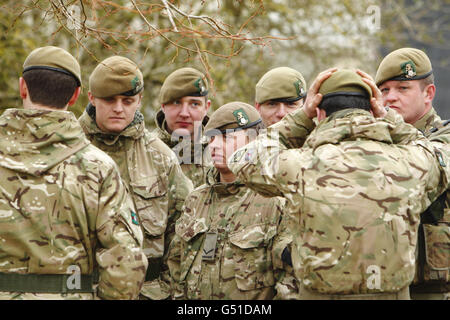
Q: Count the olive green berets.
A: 7